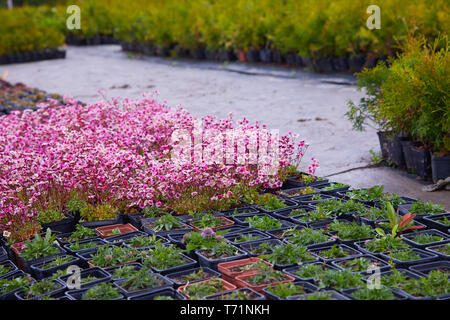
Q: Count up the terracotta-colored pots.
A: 7